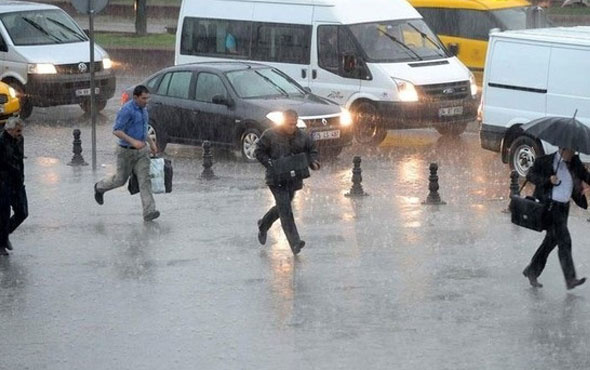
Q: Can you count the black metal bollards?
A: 5